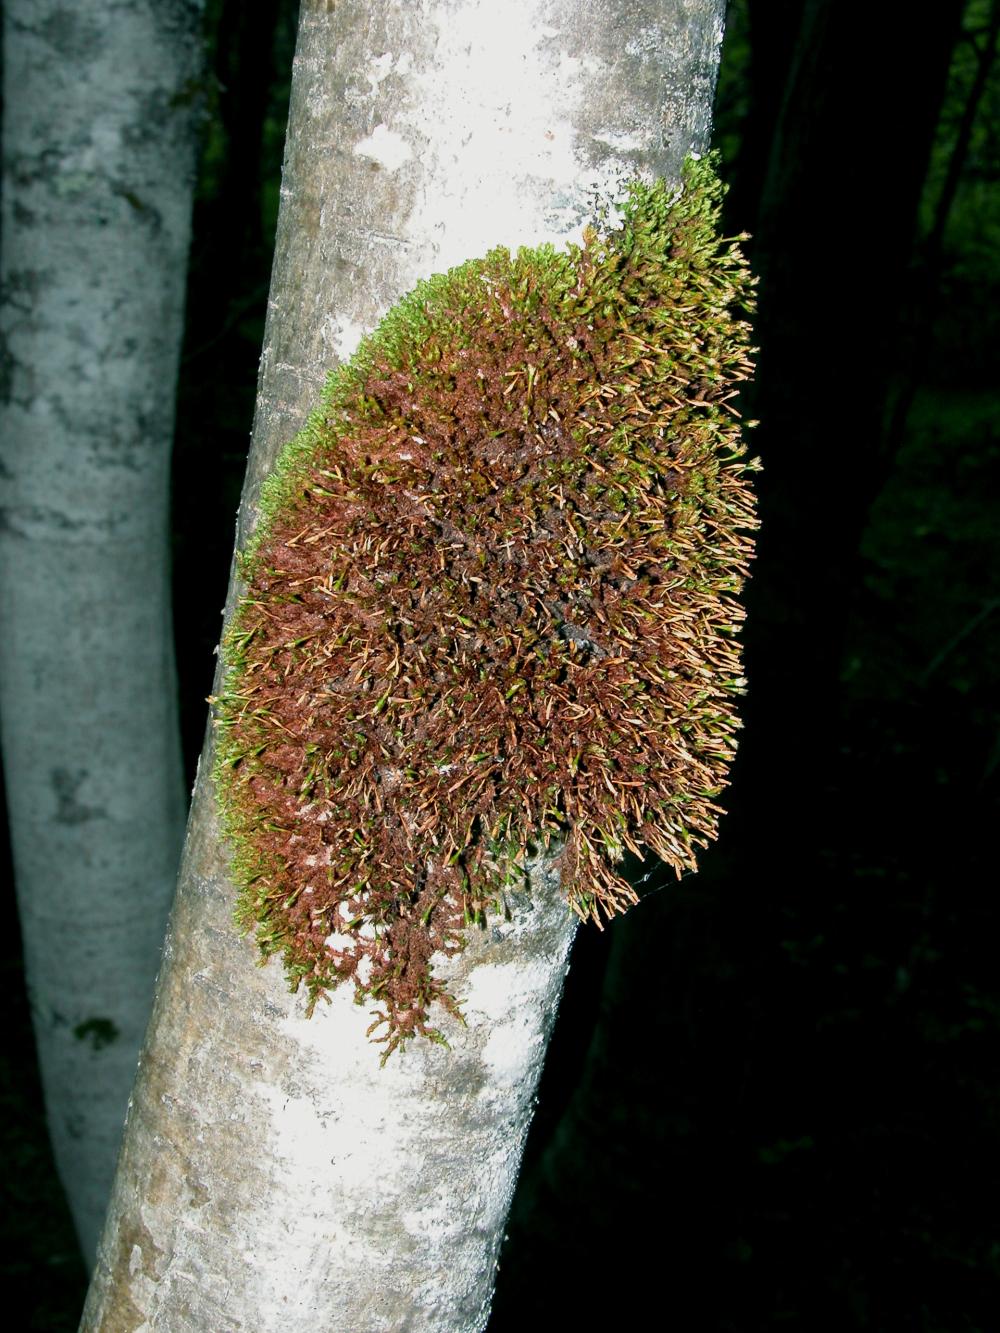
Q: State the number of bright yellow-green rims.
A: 1